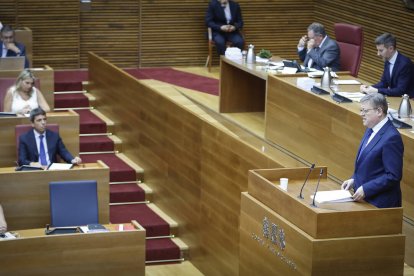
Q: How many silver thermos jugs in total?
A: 3